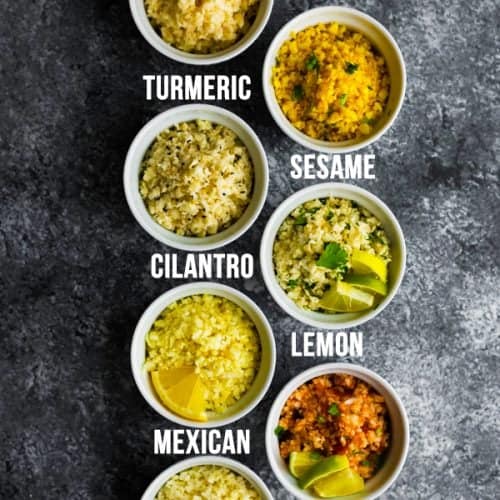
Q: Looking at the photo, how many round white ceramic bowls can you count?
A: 7